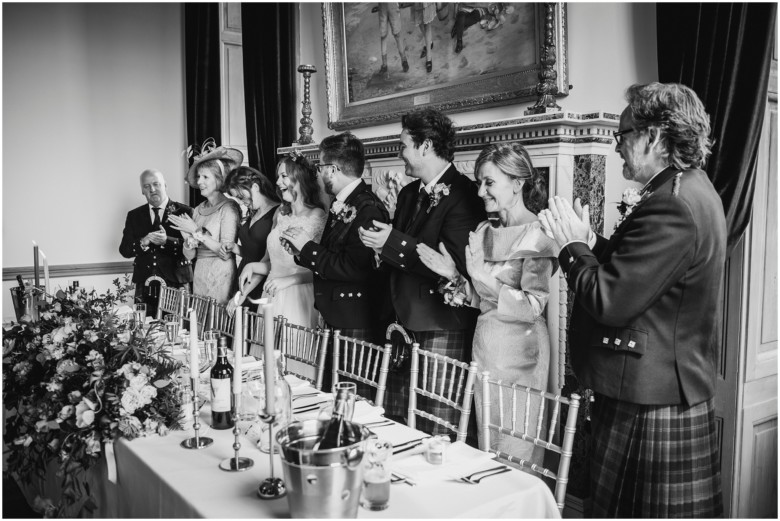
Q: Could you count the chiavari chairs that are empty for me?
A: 8